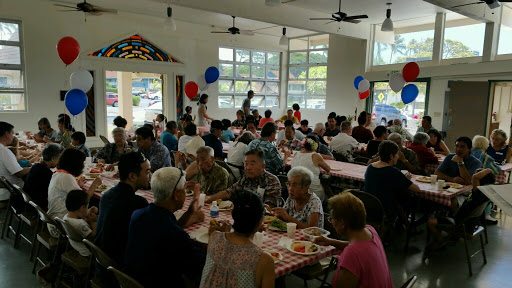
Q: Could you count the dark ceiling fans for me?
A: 4